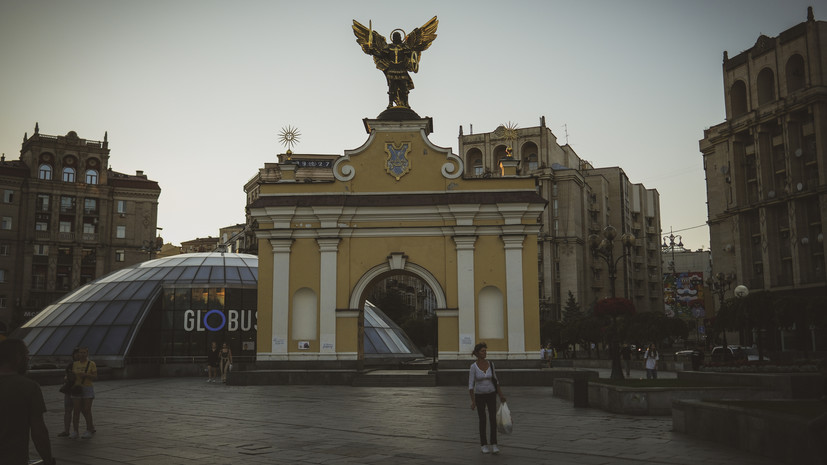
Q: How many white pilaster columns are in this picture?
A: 4